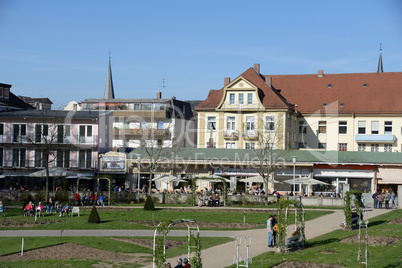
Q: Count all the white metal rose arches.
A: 5